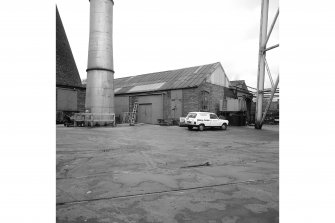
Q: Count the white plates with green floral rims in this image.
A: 0